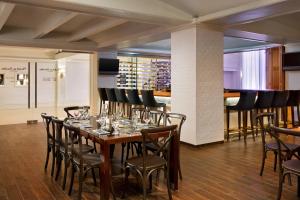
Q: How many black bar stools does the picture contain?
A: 9